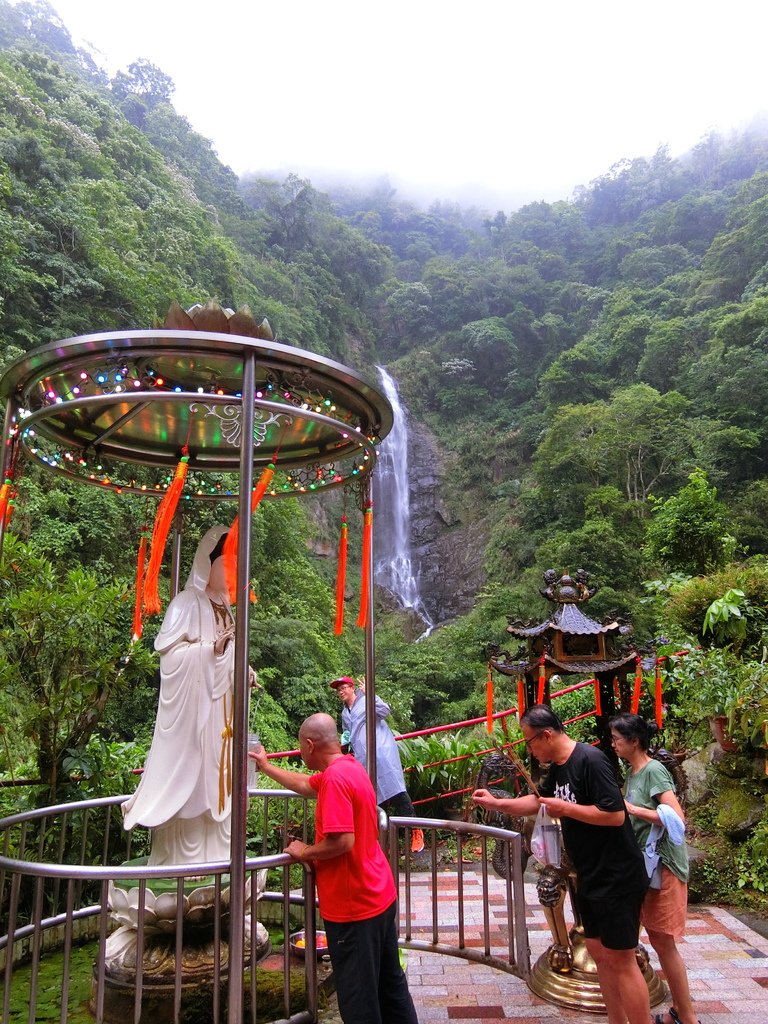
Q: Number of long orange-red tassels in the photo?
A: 13